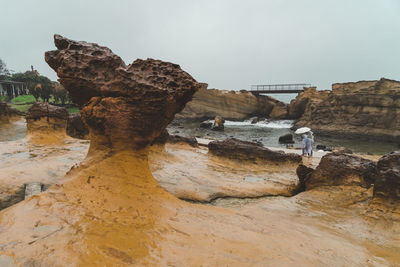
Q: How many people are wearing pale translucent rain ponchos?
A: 2